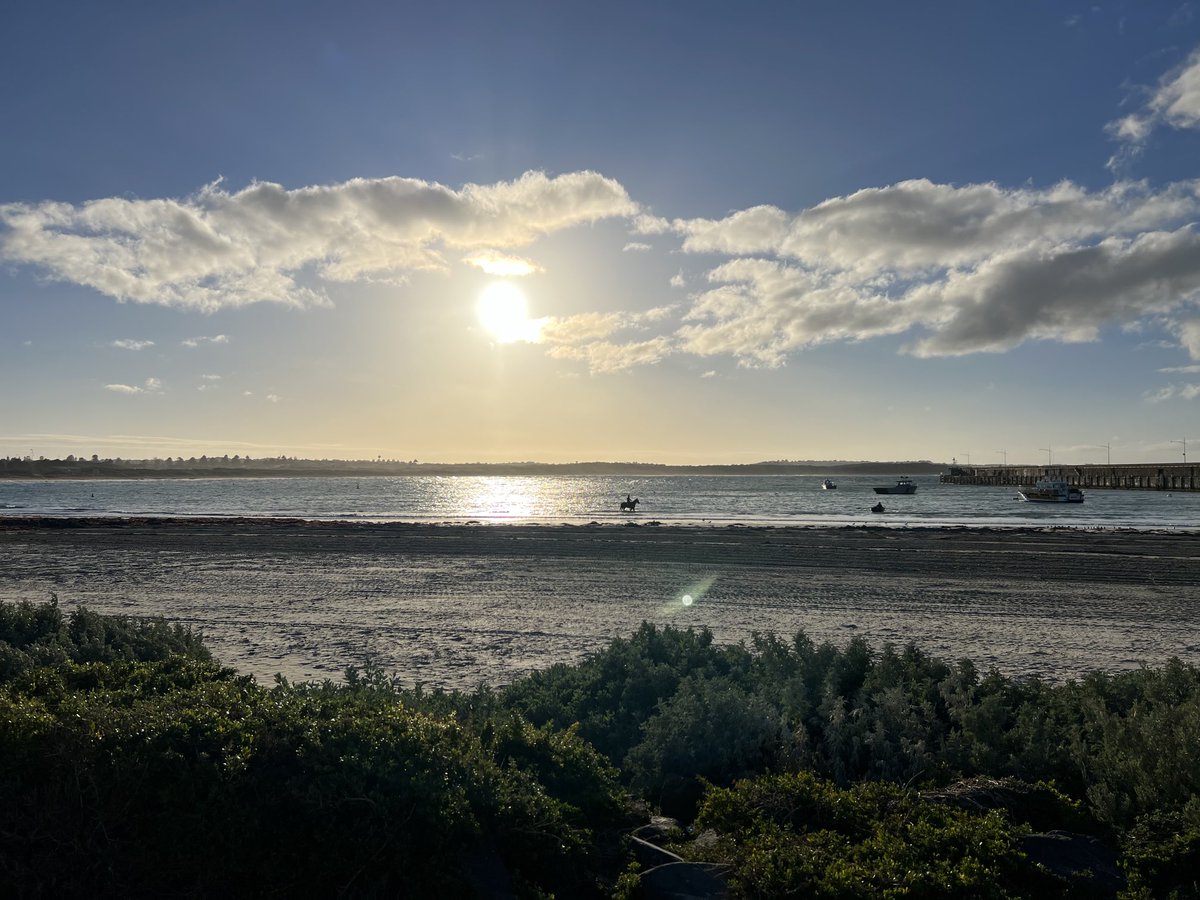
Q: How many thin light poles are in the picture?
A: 5